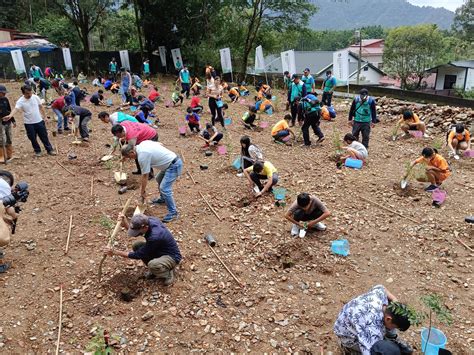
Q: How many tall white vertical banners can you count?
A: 9